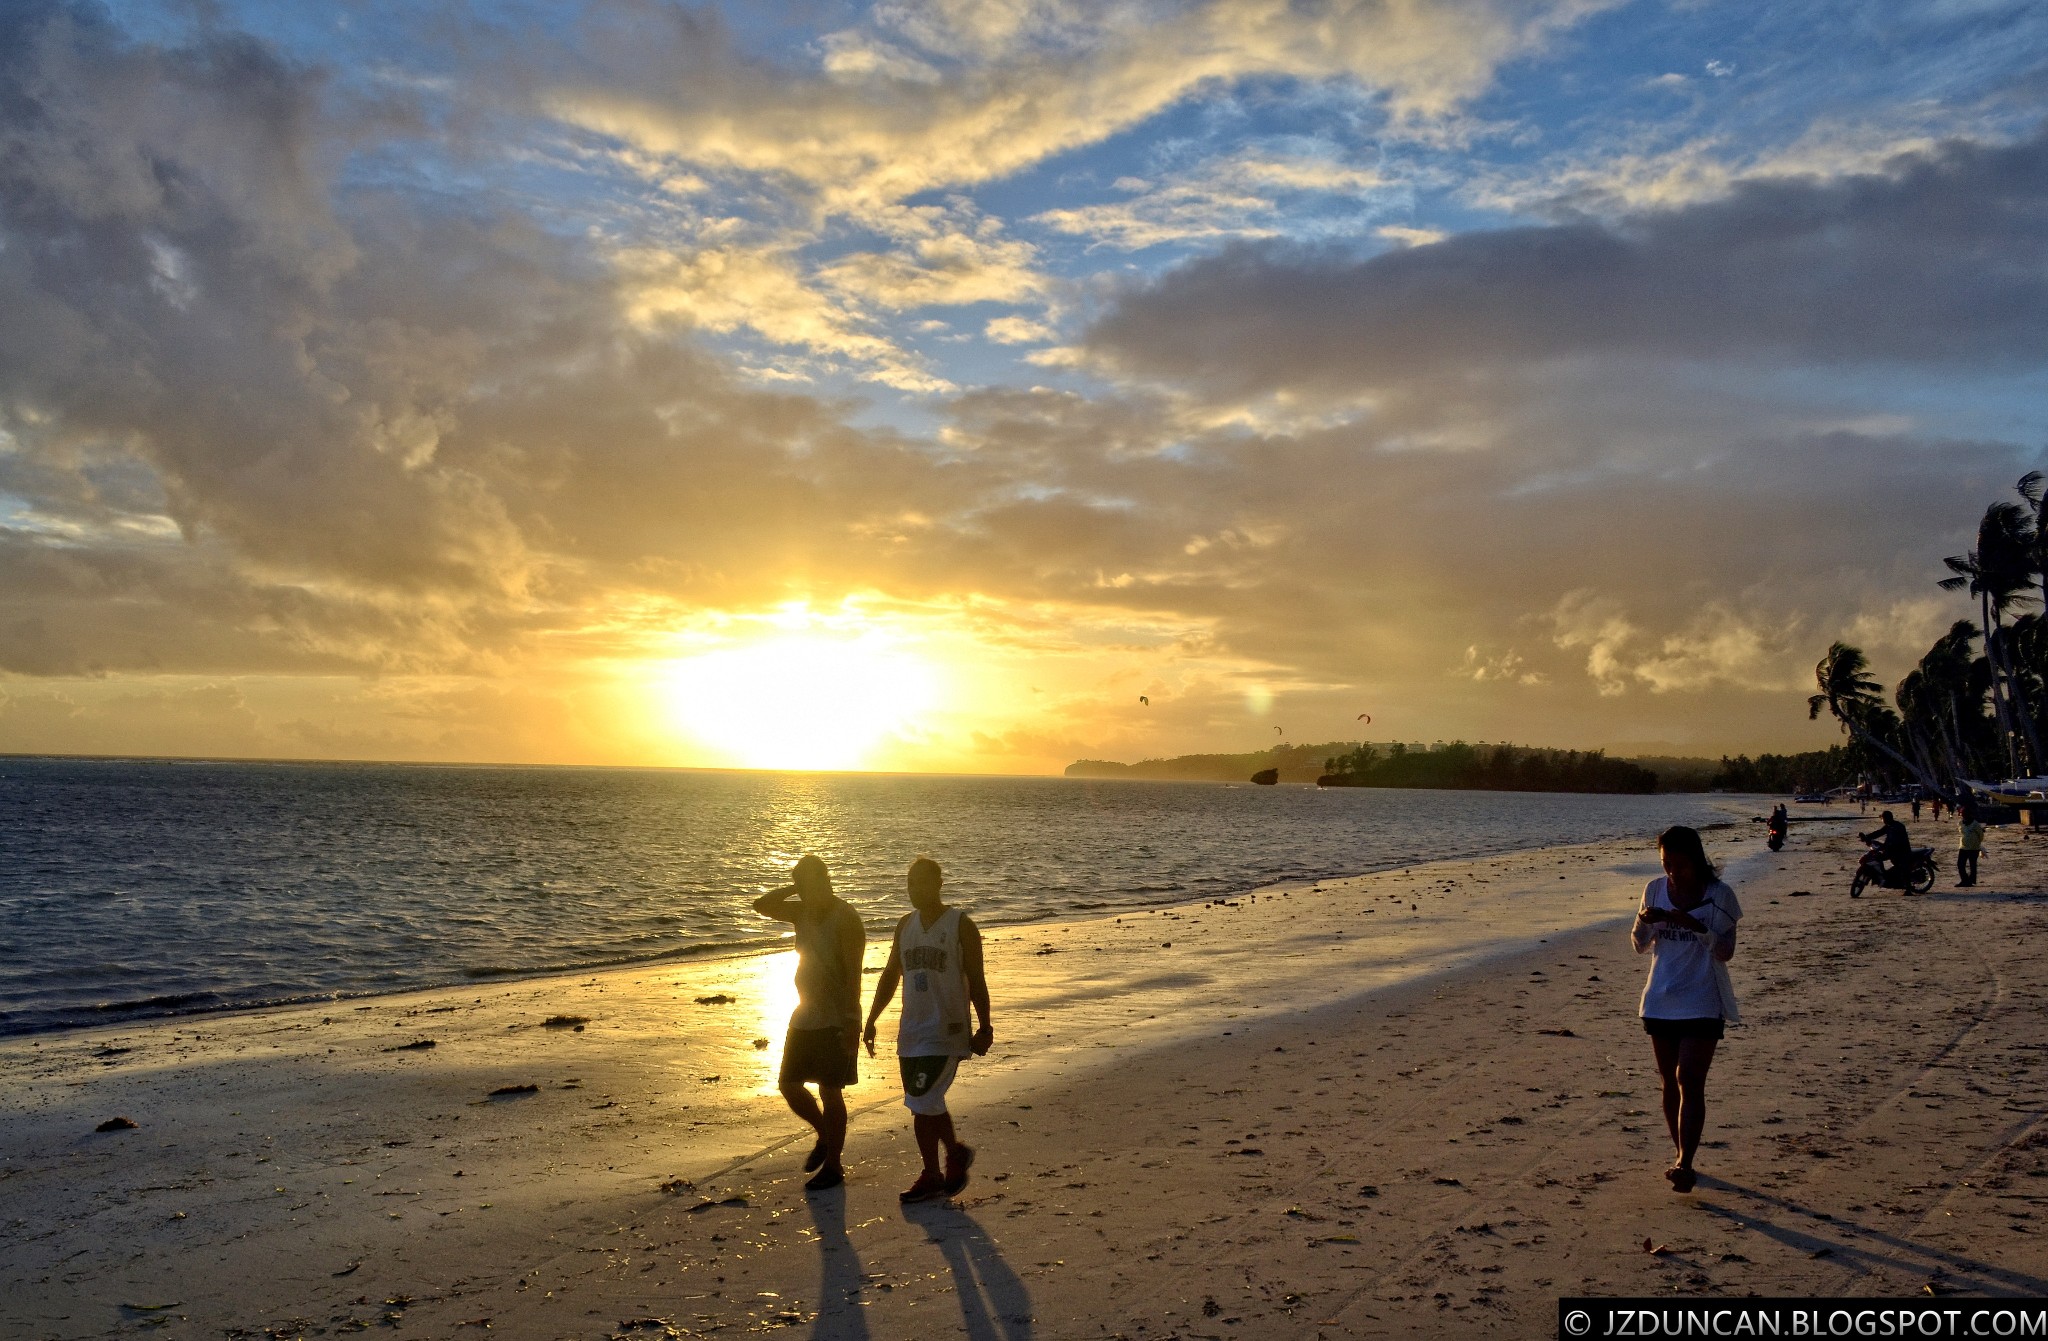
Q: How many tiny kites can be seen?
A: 3